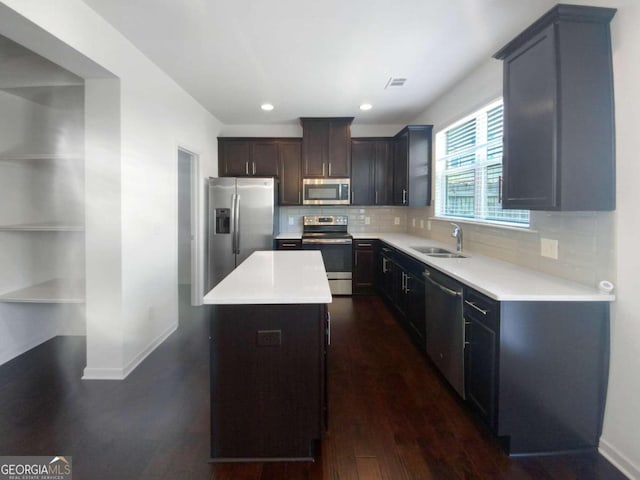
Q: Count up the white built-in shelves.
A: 4